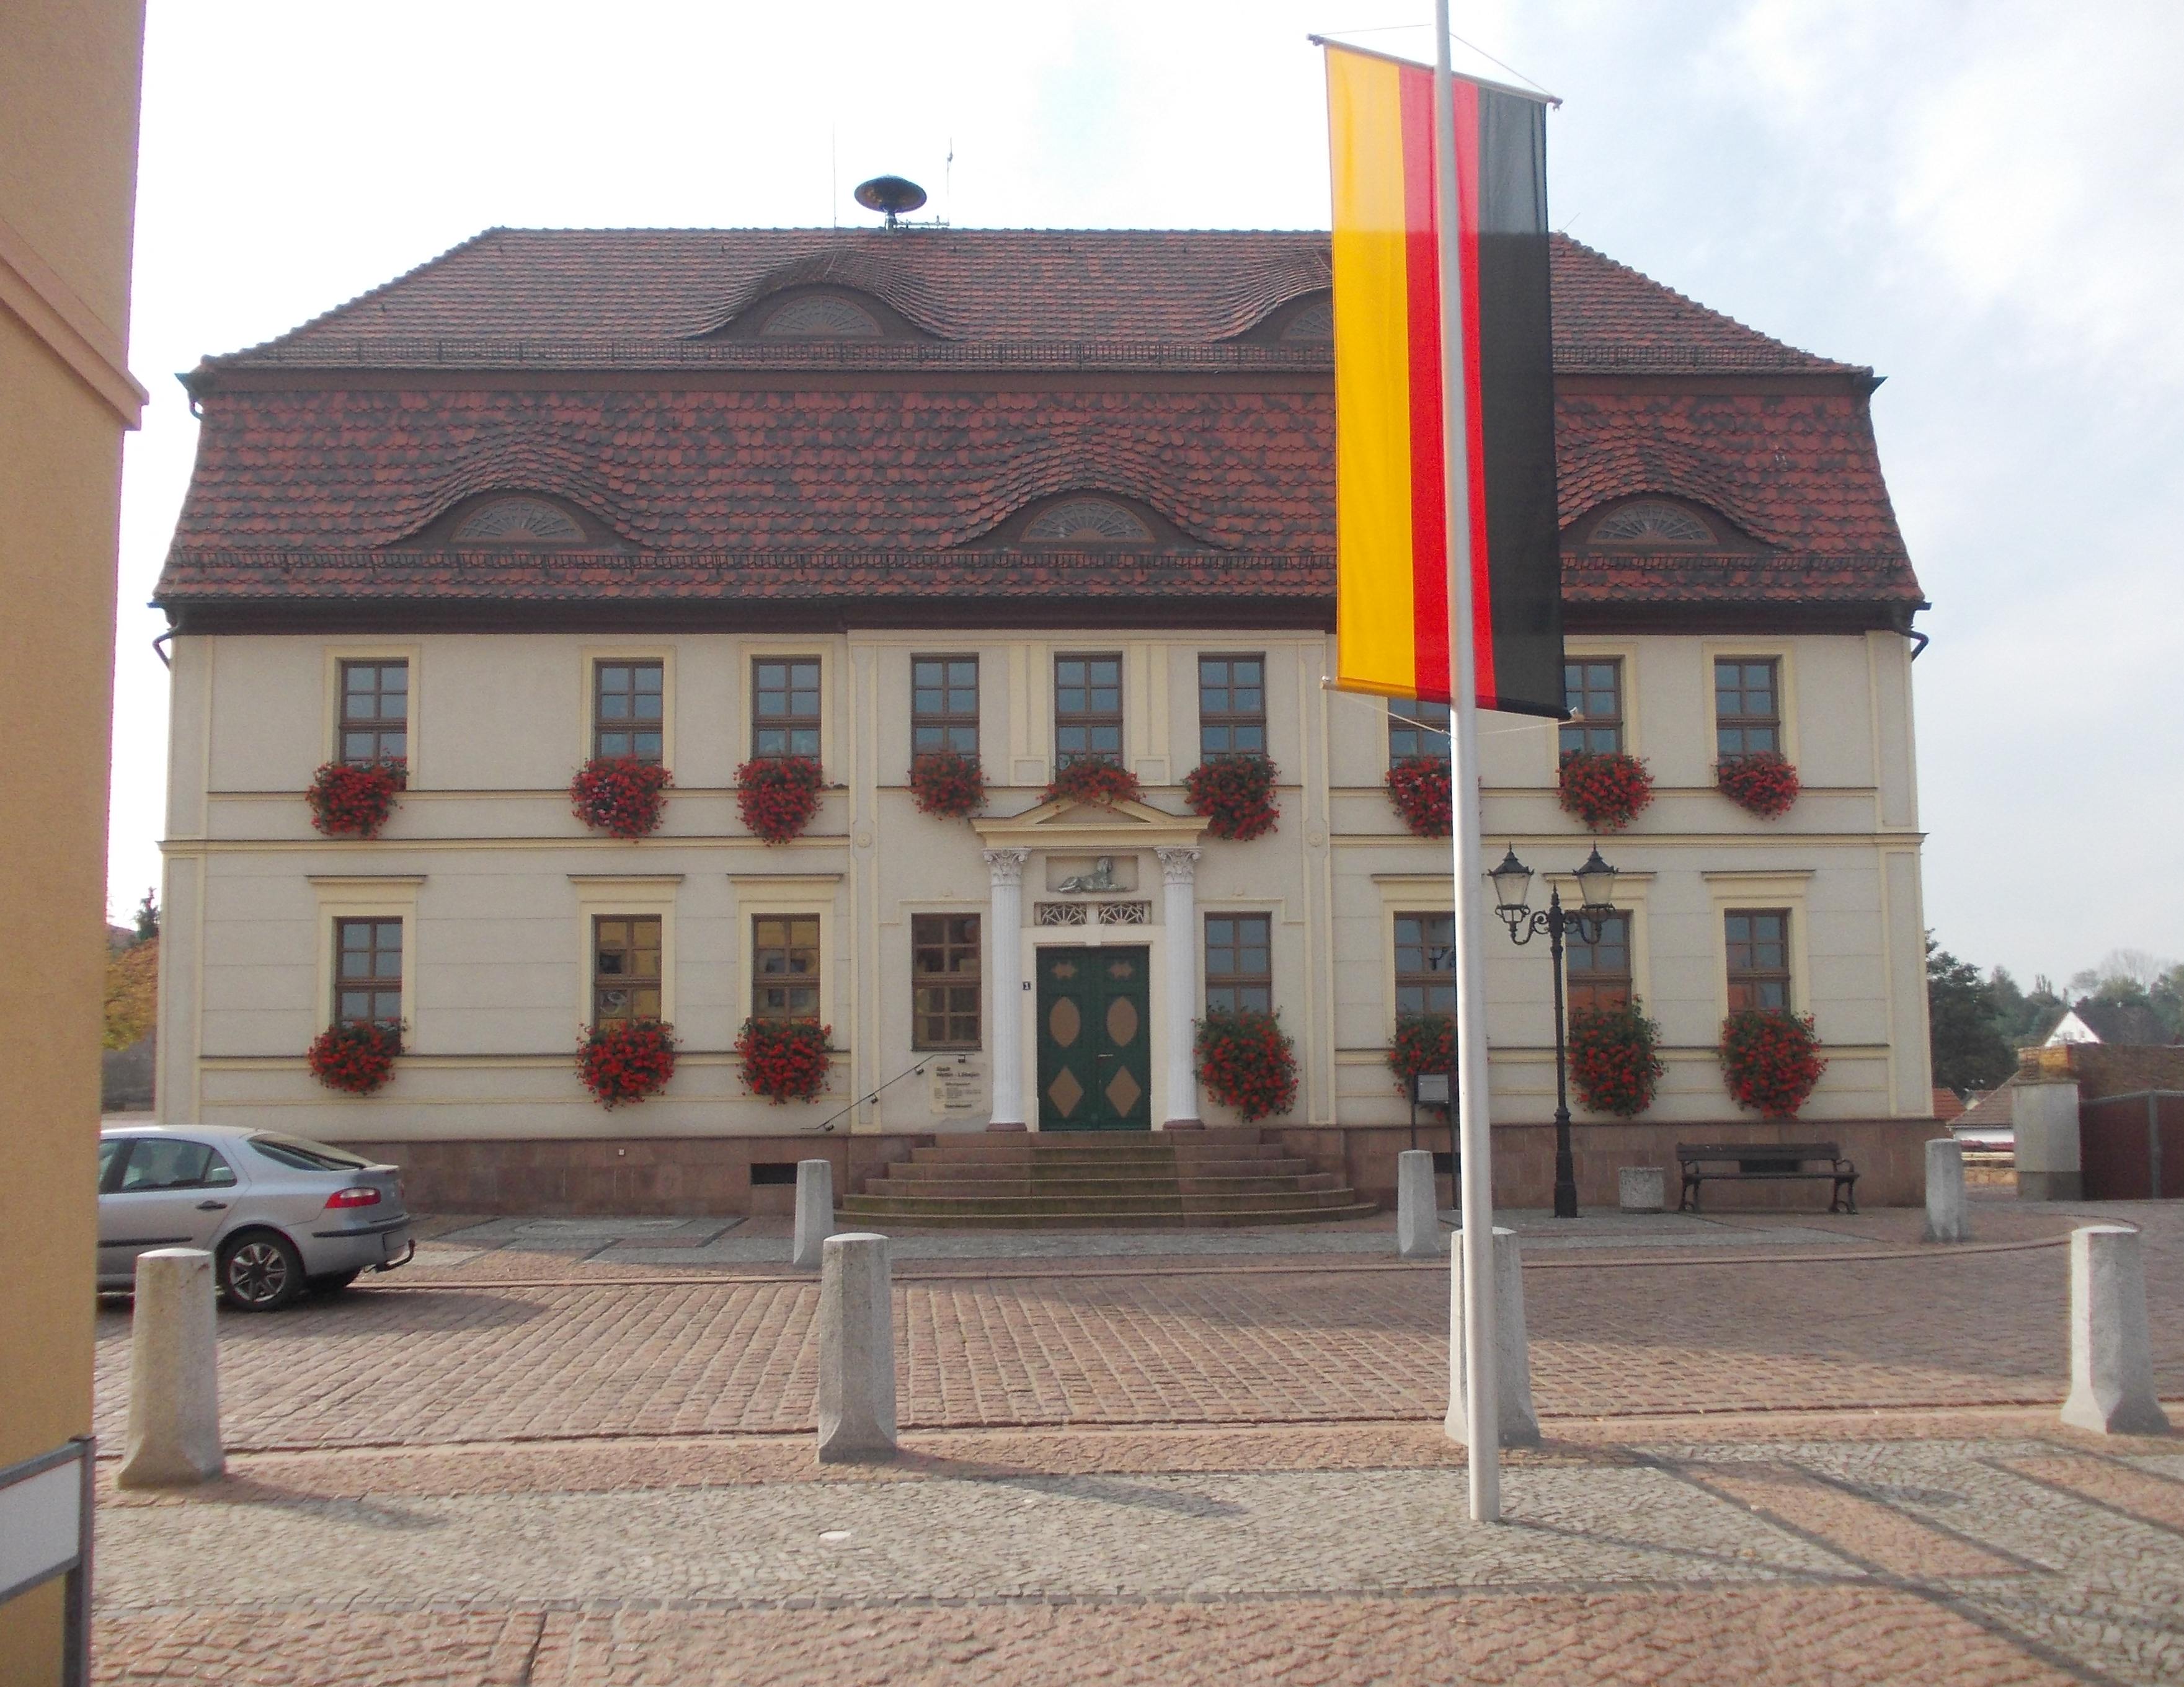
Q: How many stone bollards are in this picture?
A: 7